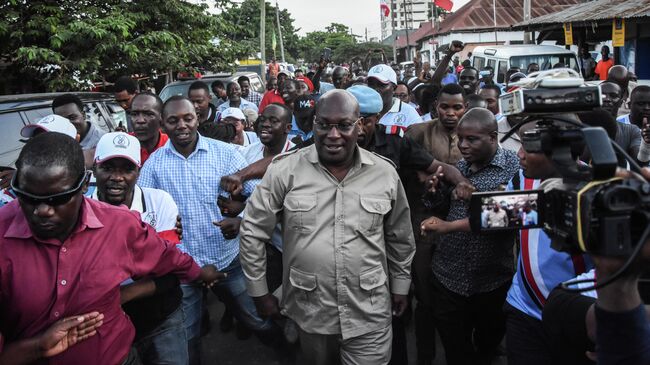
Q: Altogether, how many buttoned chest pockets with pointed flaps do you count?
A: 2